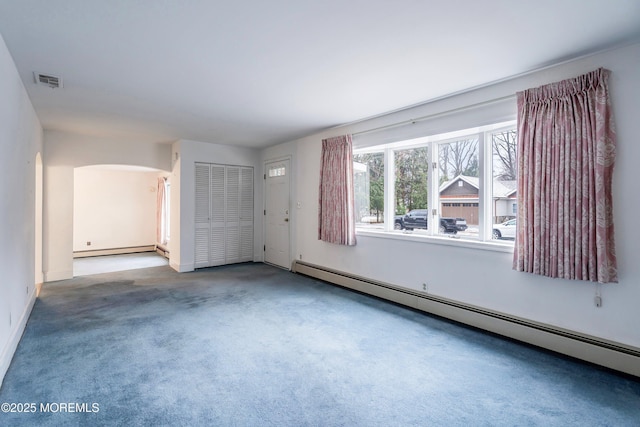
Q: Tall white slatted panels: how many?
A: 4